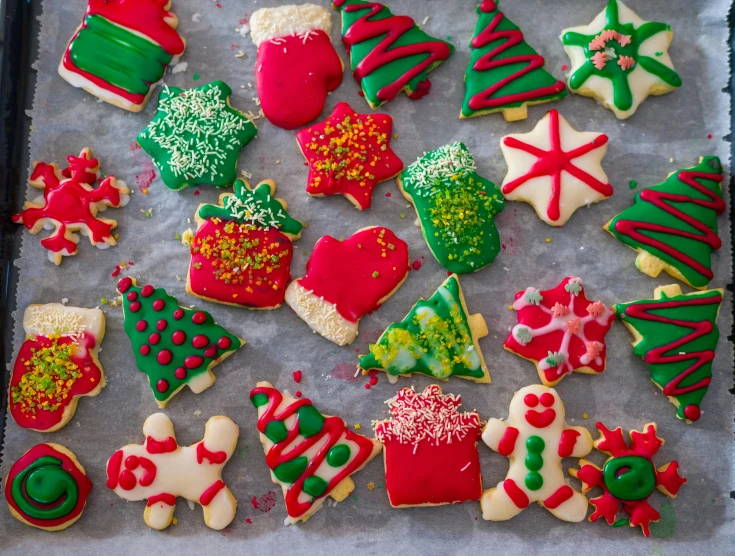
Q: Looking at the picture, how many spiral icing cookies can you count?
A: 1